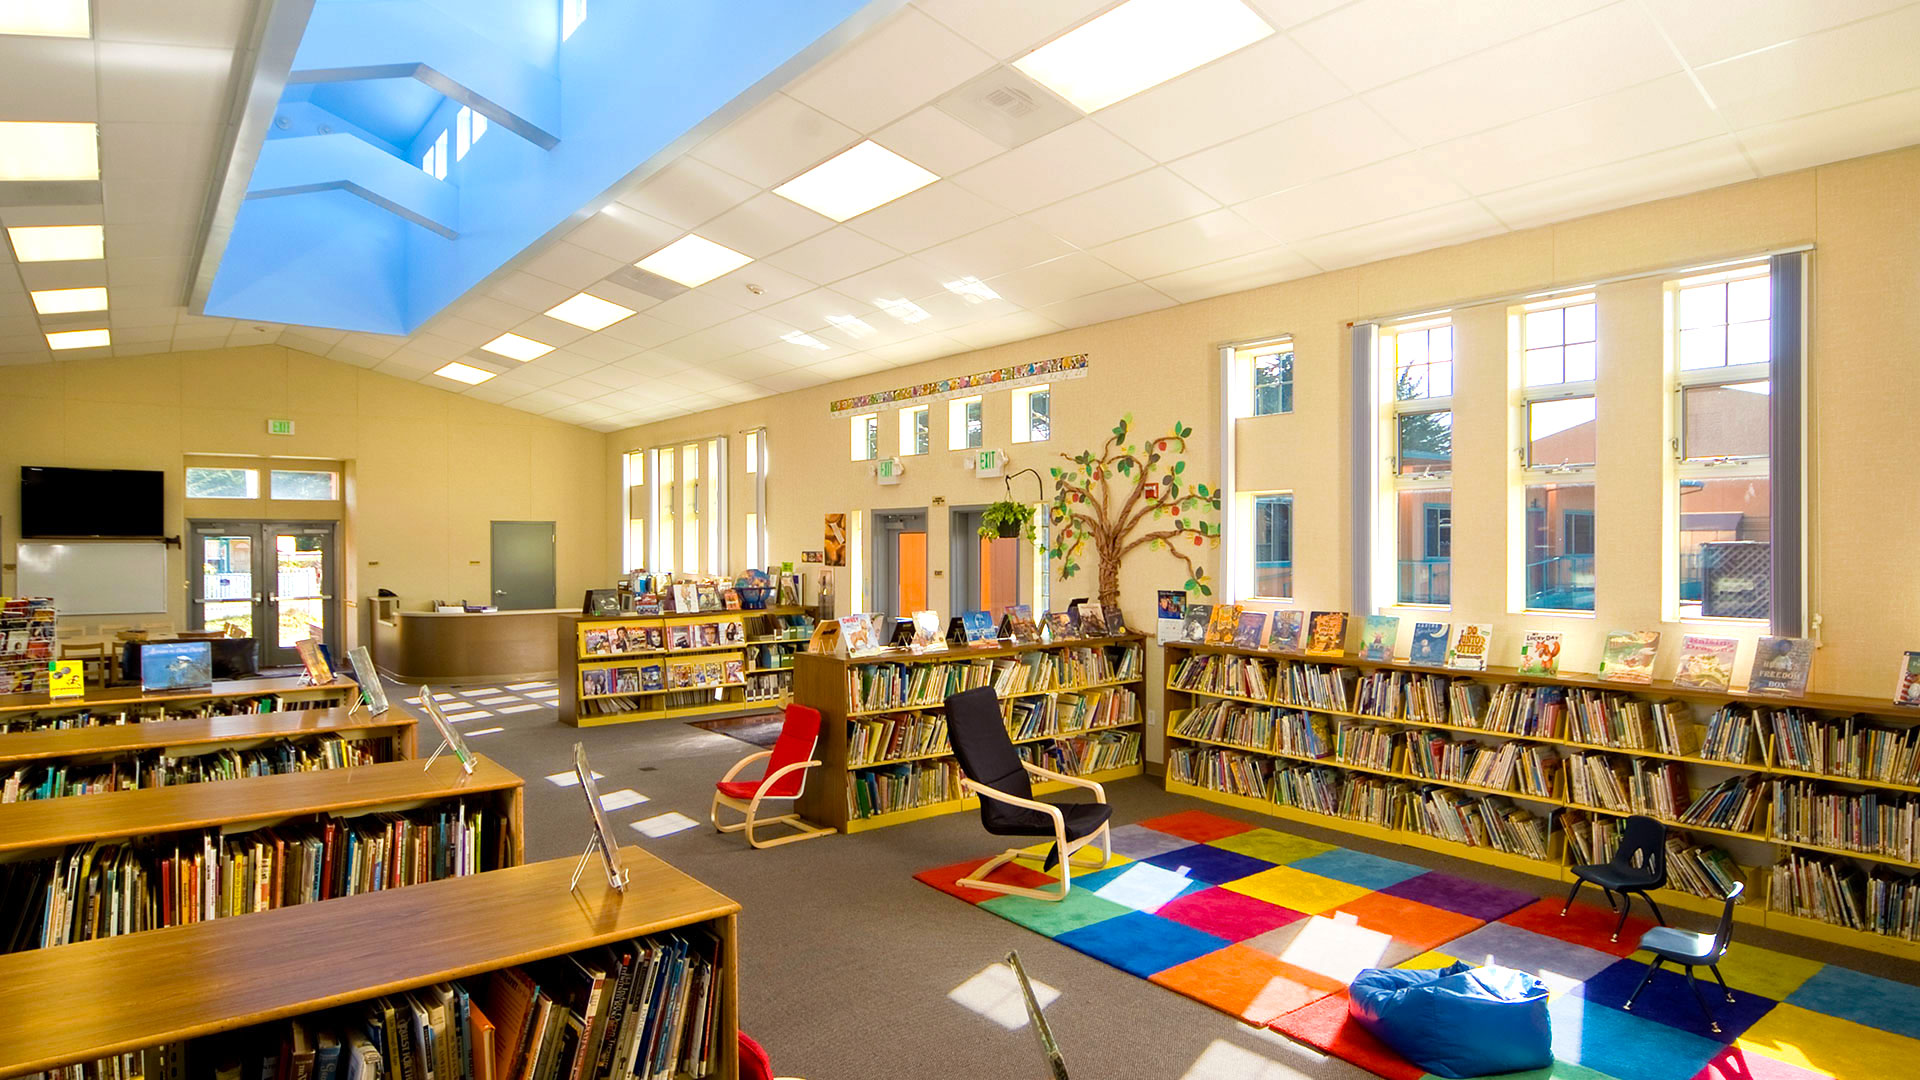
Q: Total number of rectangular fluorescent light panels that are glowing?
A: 11